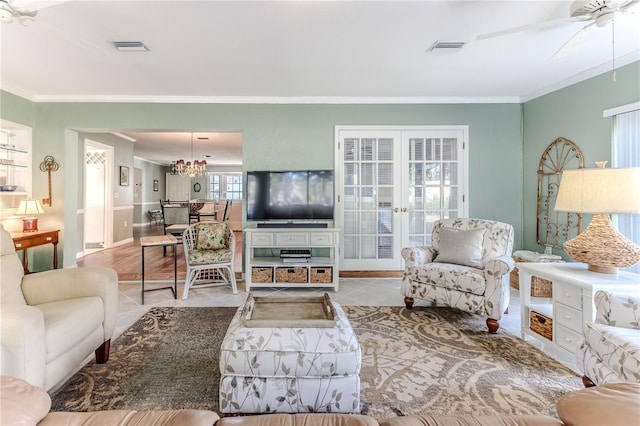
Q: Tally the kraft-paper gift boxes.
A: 0